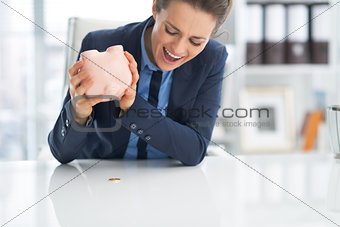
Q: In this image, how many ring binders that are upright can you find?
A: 4